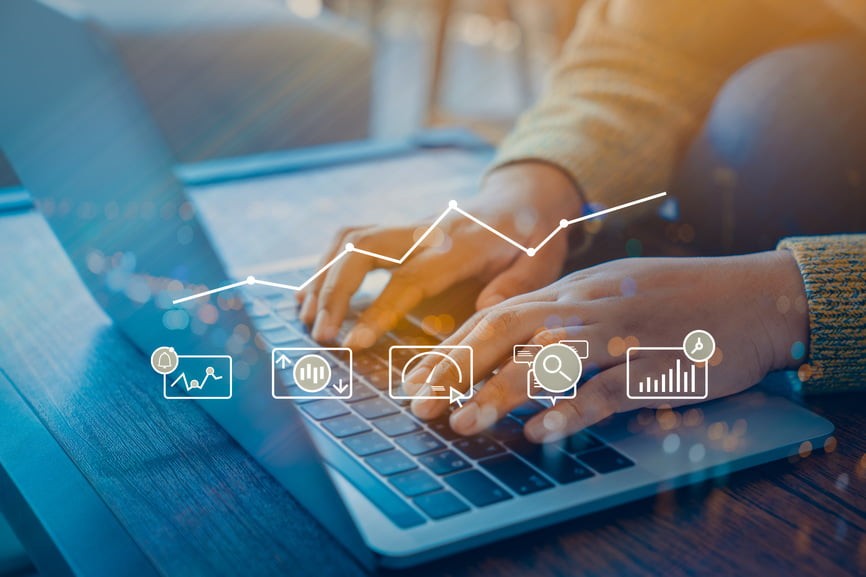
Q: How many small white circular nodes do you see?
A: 5